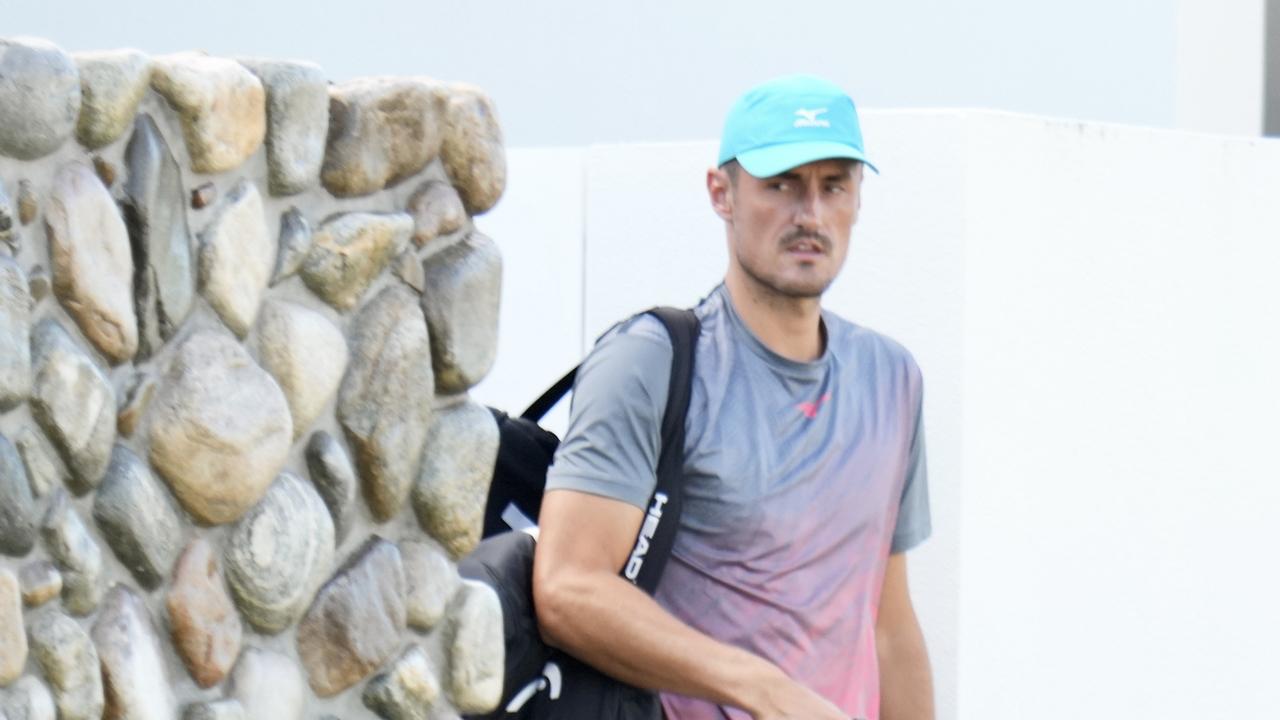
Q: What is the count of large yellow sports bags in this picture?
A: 0